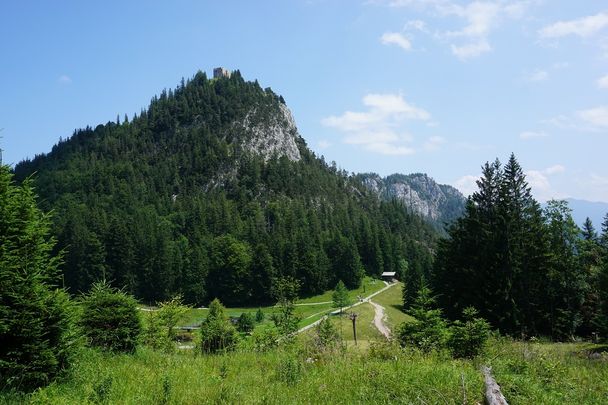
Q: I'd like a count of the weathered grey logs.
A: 1